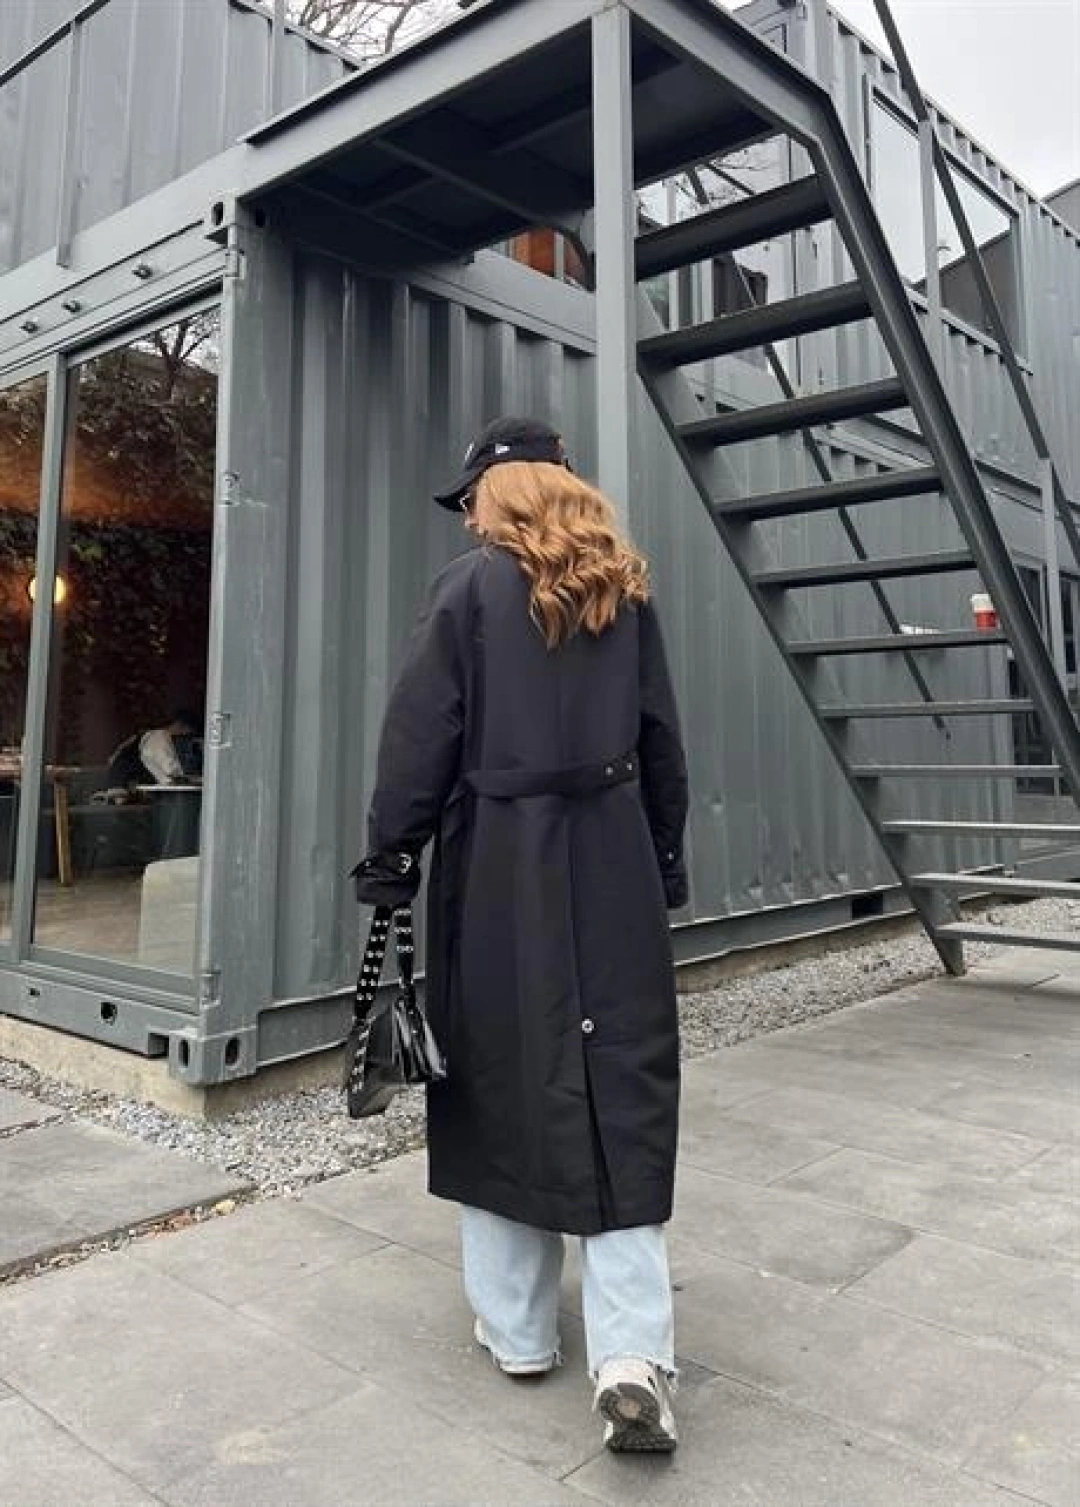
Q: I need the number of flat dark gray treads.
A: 11